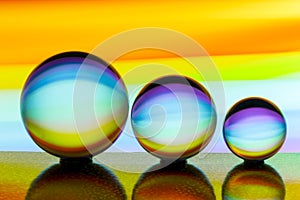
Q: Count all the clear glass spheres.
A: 3